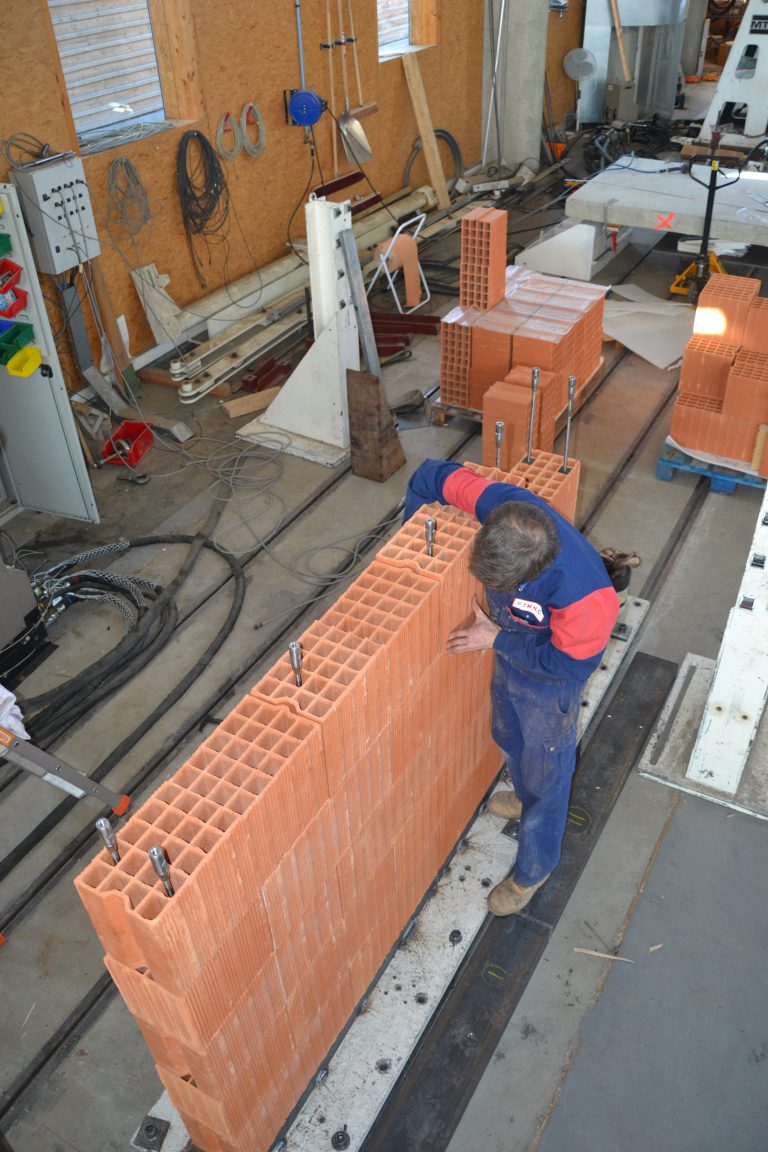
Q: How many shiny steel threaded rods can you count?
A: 7